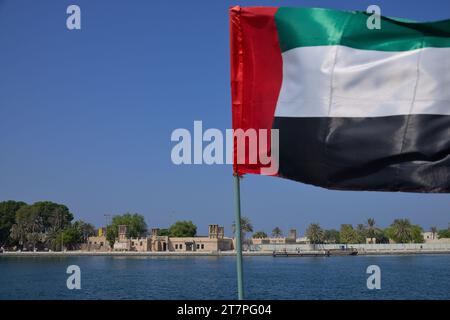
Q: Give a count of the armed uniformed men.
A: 0